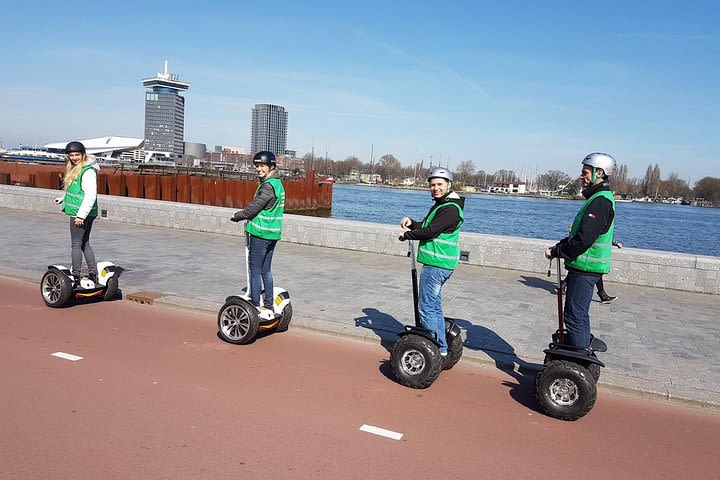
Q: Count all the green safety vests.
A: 4